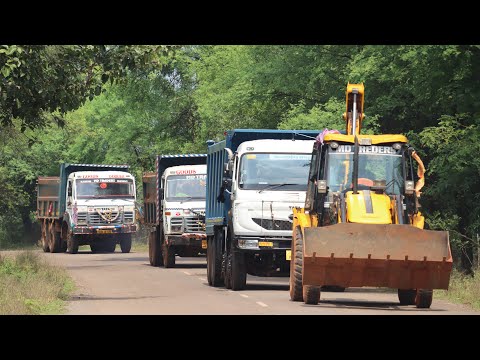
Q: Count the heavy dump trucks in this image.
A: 3